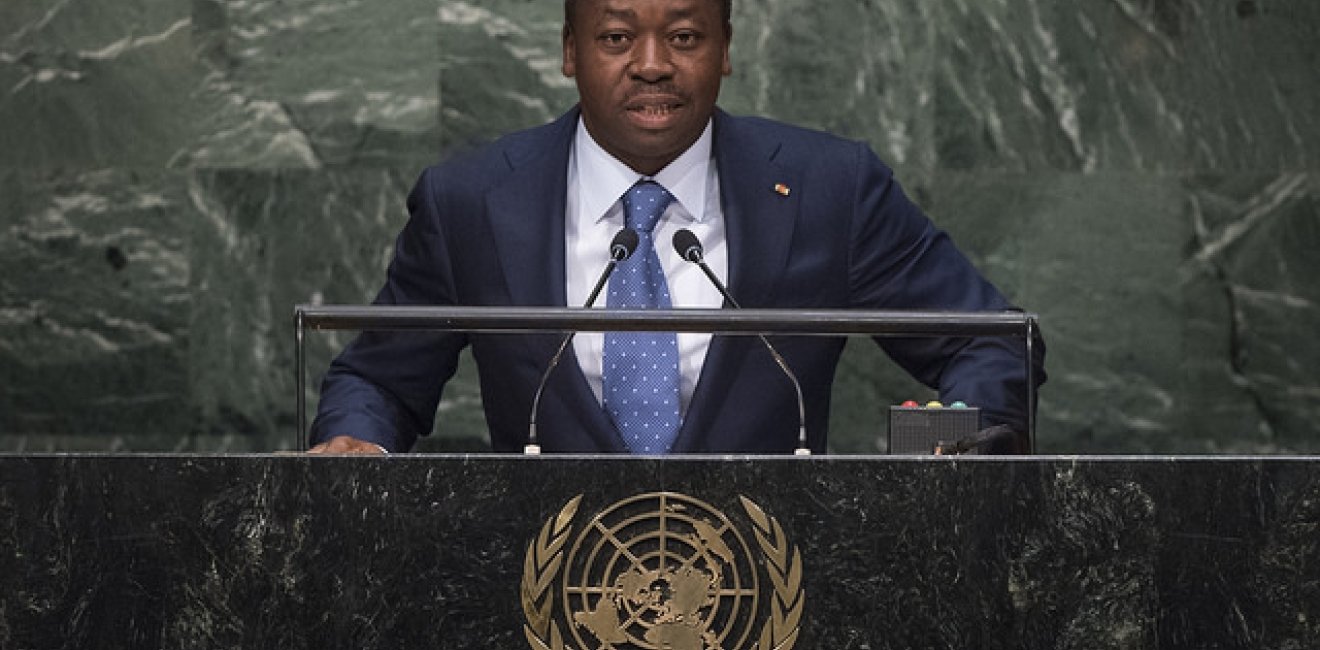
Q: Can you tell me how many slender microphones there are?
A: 2